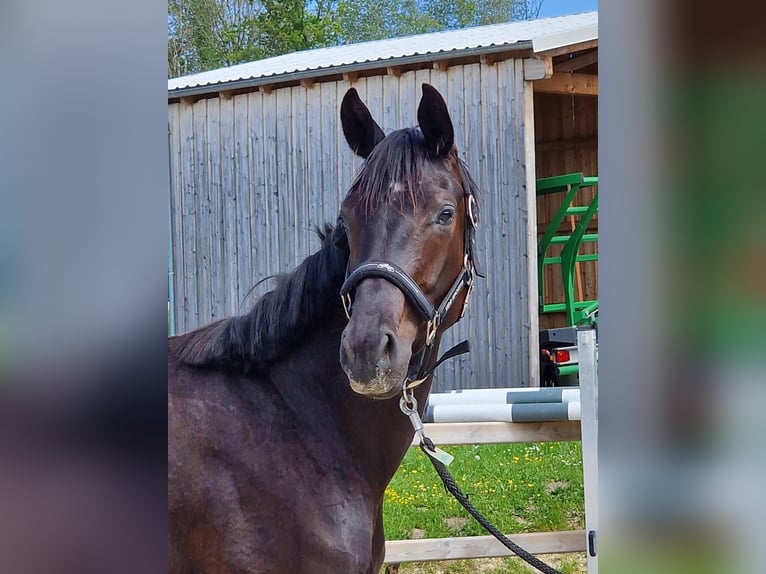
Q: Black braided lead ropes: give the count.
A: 1